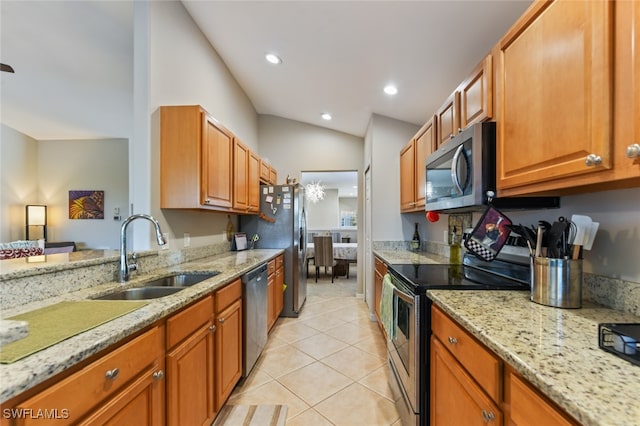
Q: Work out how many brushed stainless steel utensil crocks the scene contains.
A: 1